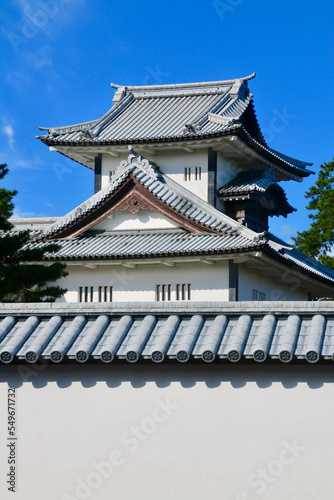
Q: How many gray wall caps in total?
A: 13